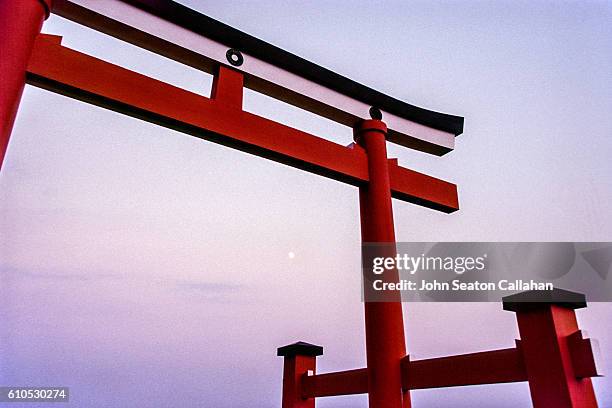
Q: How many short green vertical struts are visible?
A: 0